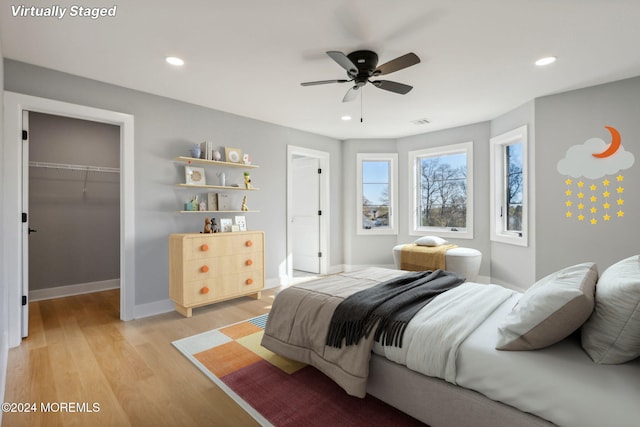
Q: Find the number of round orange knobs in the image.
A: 6